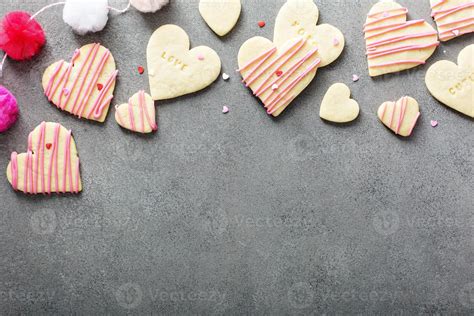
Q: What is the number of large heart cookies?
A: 8